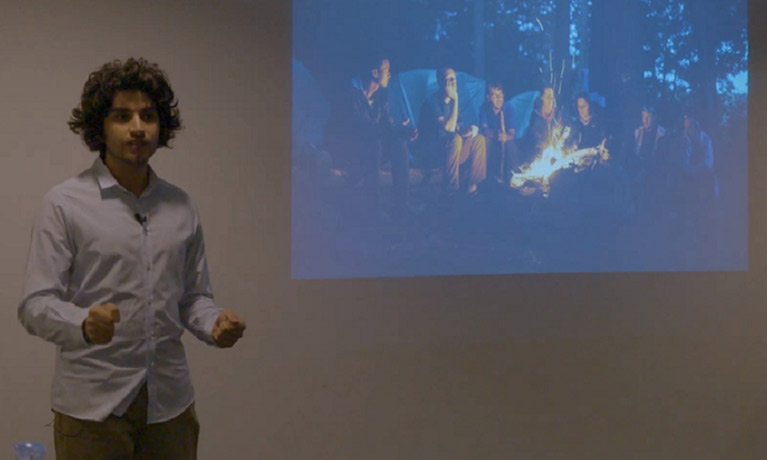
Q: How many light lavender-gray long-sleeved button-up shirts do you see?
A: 1